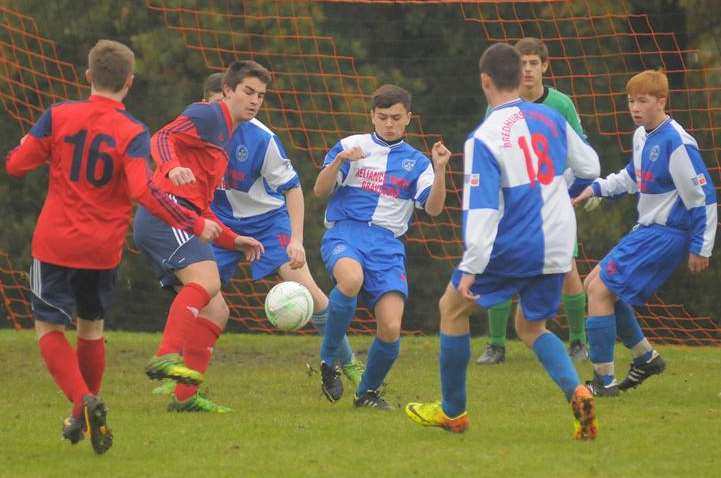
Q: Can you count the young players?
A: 7